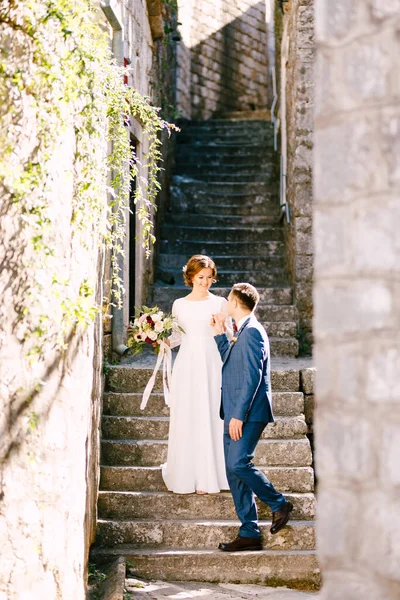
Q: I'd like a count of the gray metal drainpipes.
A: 1